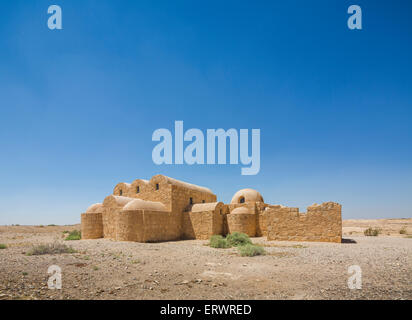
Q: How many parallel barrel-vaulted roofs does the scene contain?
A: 3